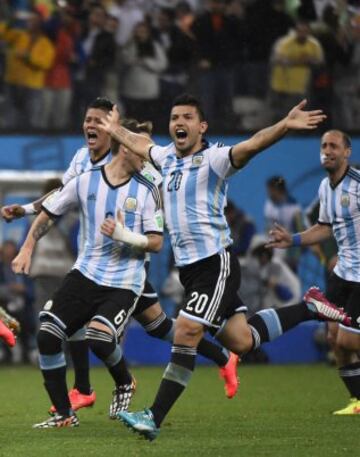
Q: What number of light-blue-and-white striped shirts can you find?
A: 4